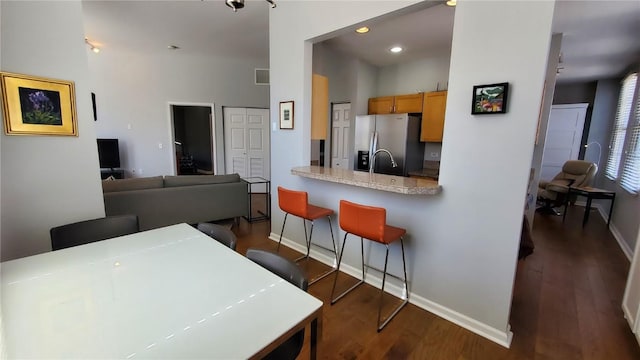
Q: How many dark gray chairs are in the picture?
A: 3